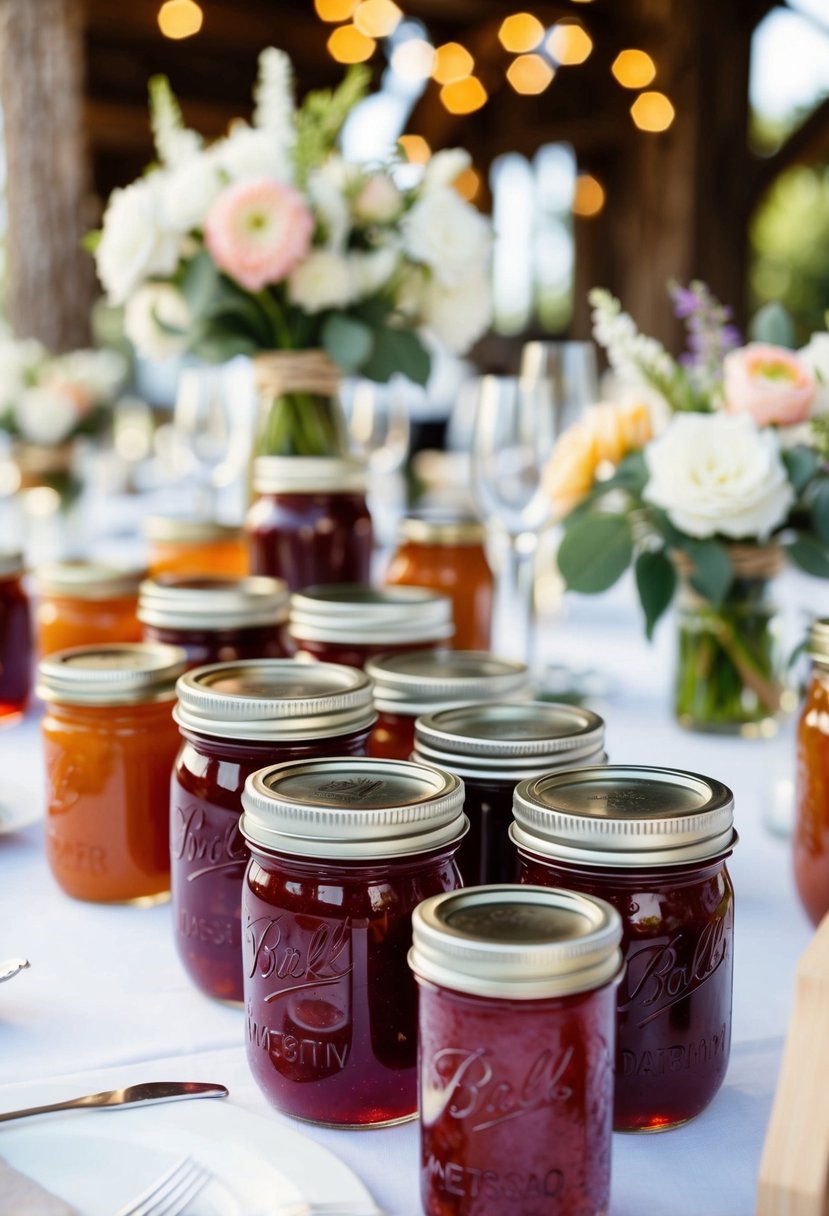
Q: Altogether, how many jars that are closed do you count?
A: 15